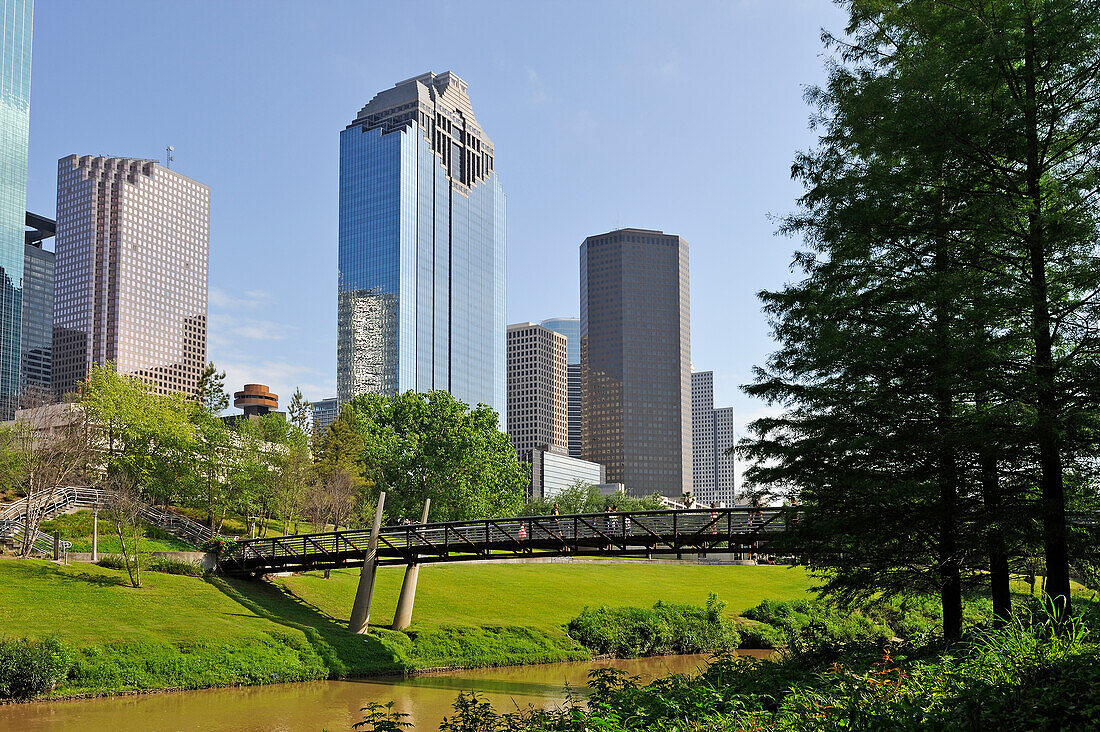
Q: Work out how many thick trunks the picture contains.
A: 3